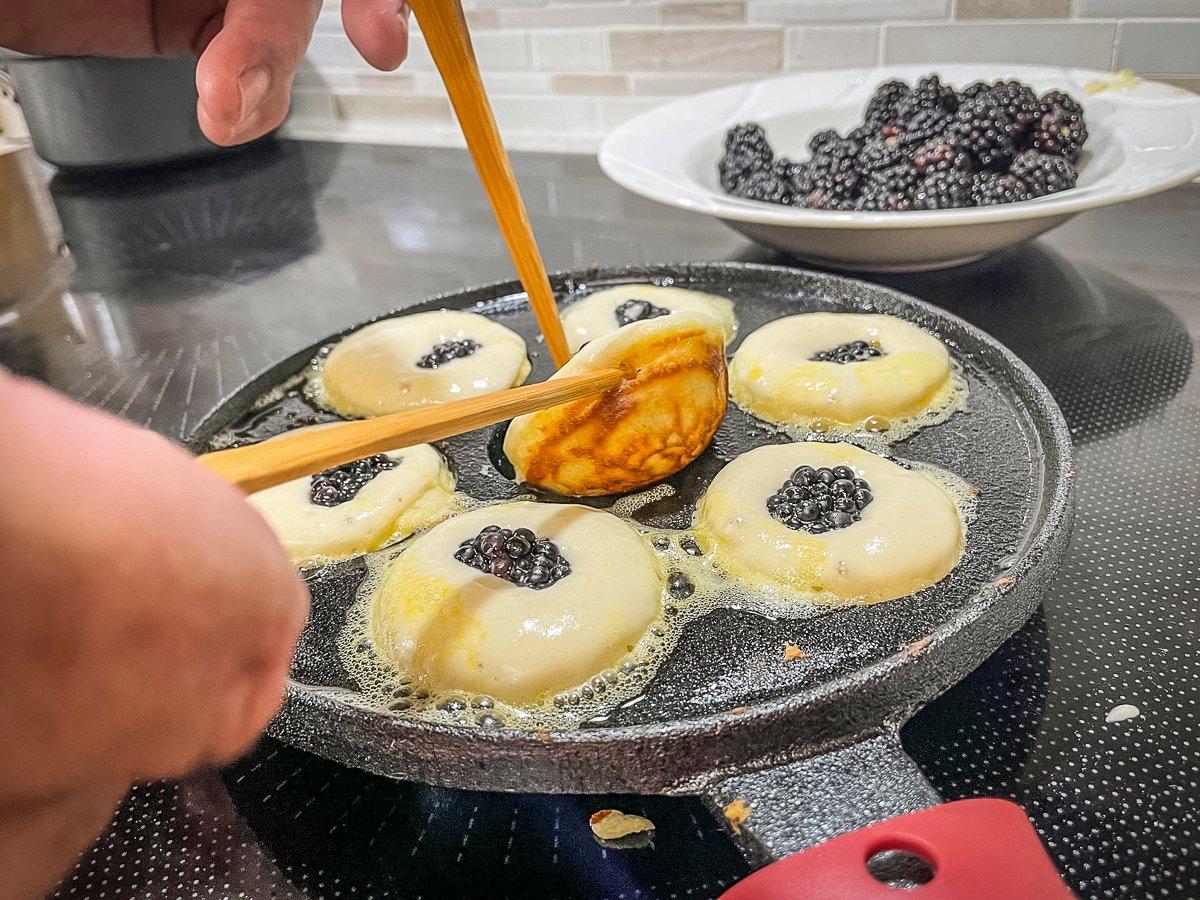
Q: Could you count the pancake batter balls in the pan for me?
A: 7